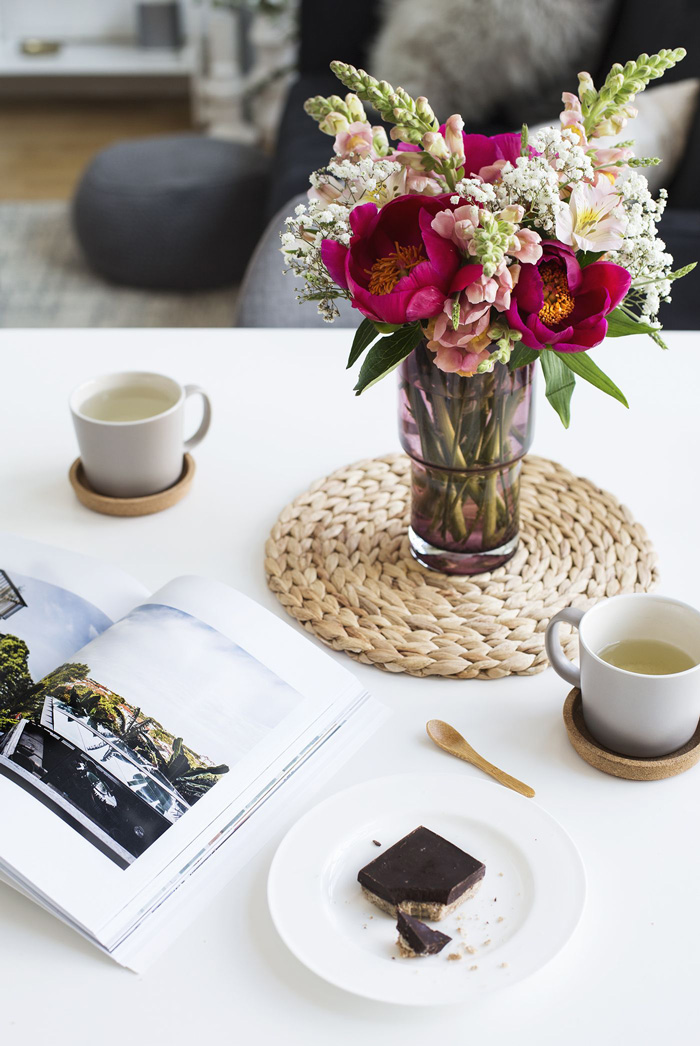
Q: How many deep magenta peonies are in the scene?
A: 3